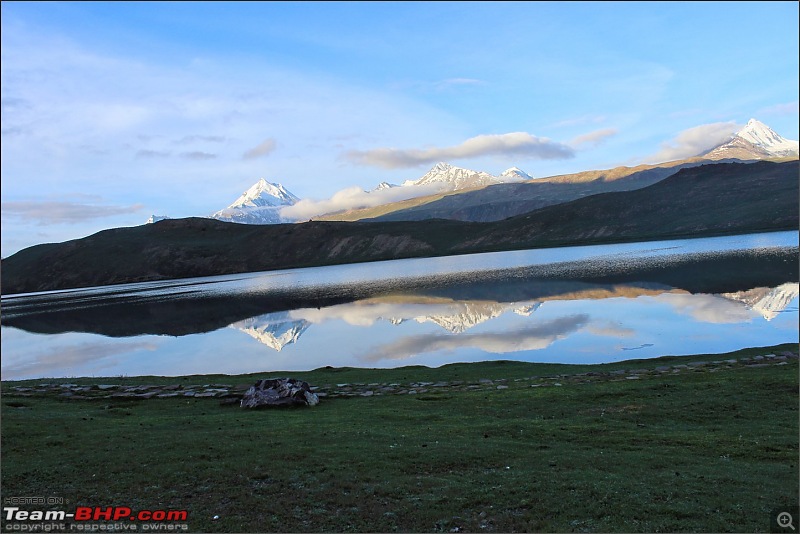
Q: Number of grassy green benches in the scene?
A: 0